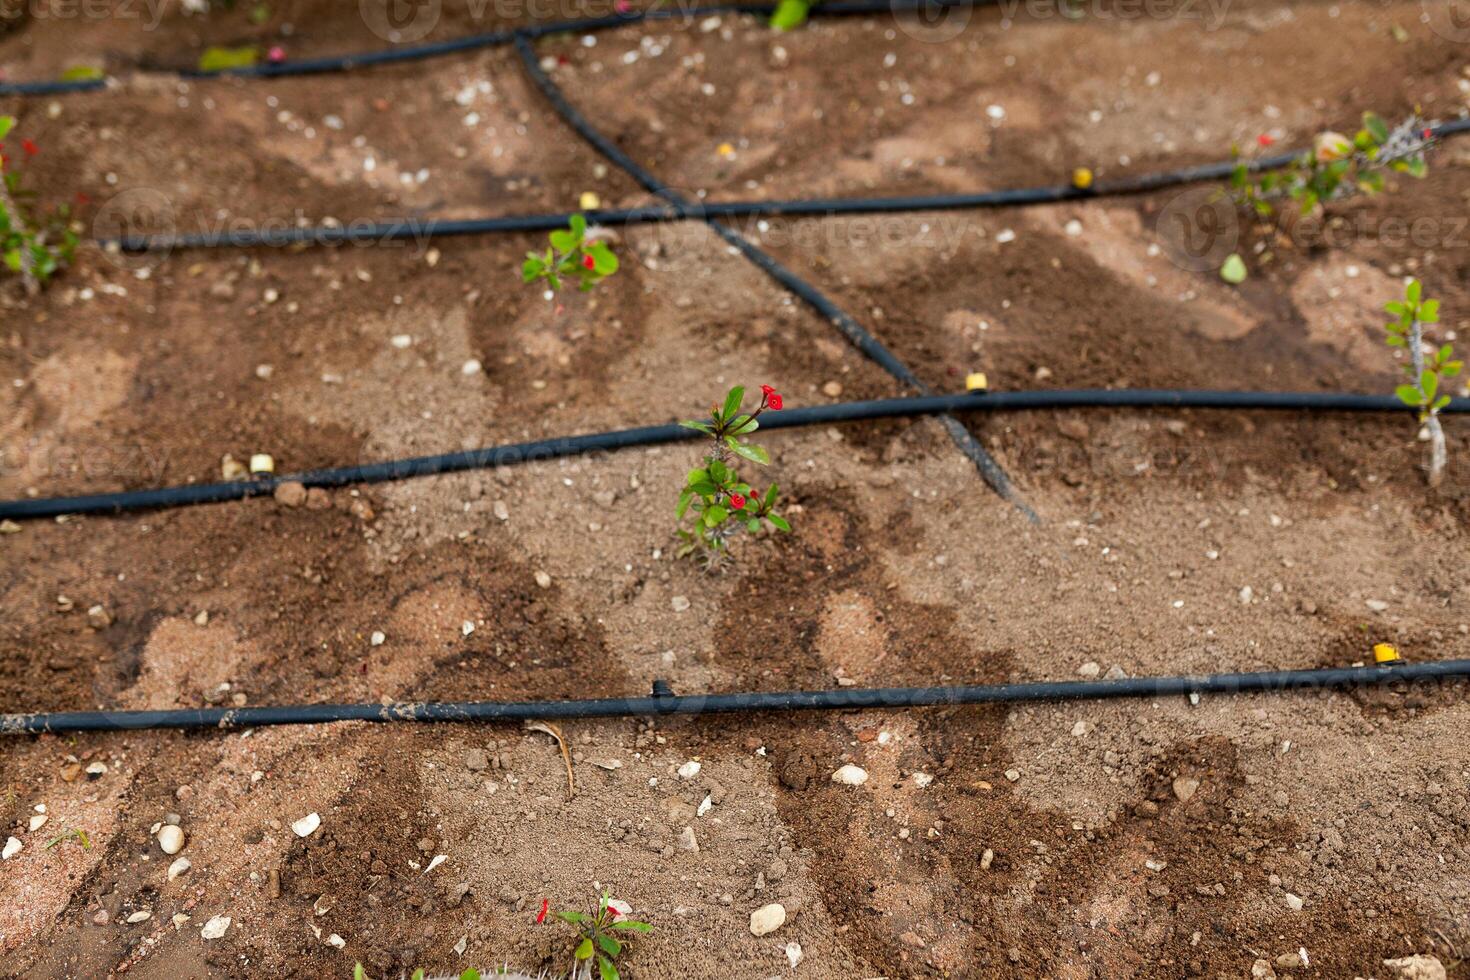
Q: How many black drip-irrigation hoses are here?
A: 5